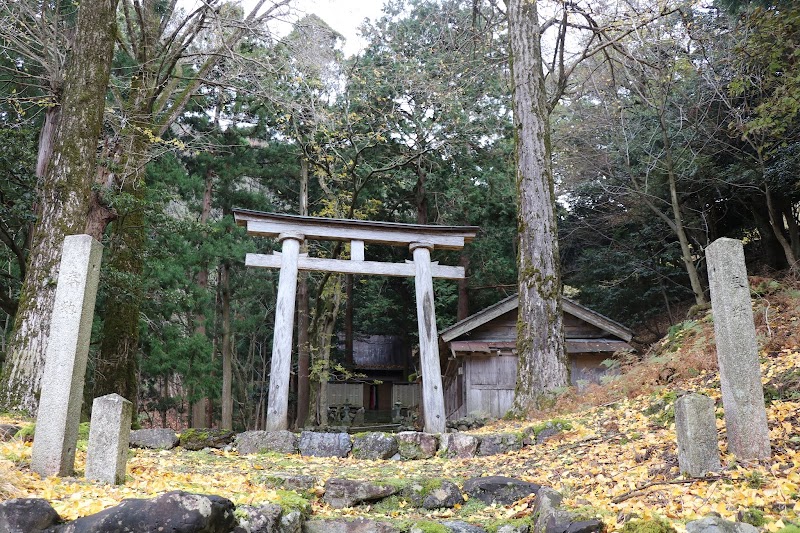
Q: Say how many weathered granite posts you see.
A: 4